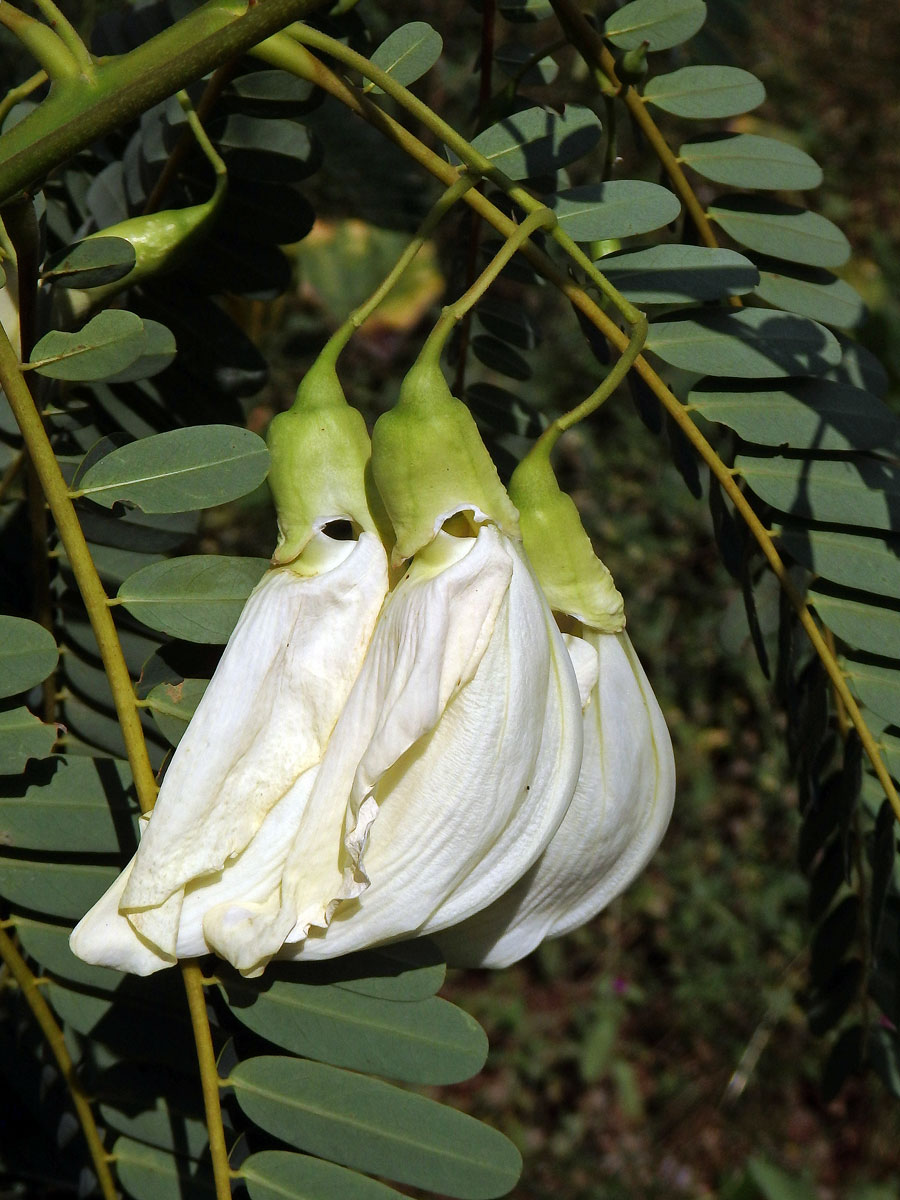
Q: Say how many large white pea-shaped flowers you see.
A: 3